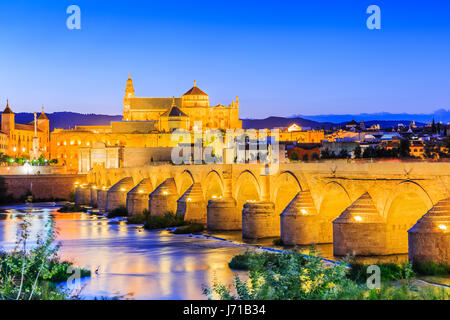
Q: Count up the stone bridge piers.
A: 12